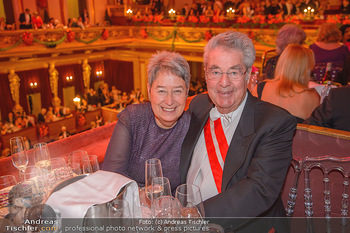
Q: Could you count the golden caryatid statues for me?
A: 3